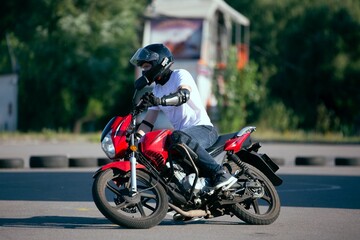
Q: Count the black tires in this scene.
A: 9